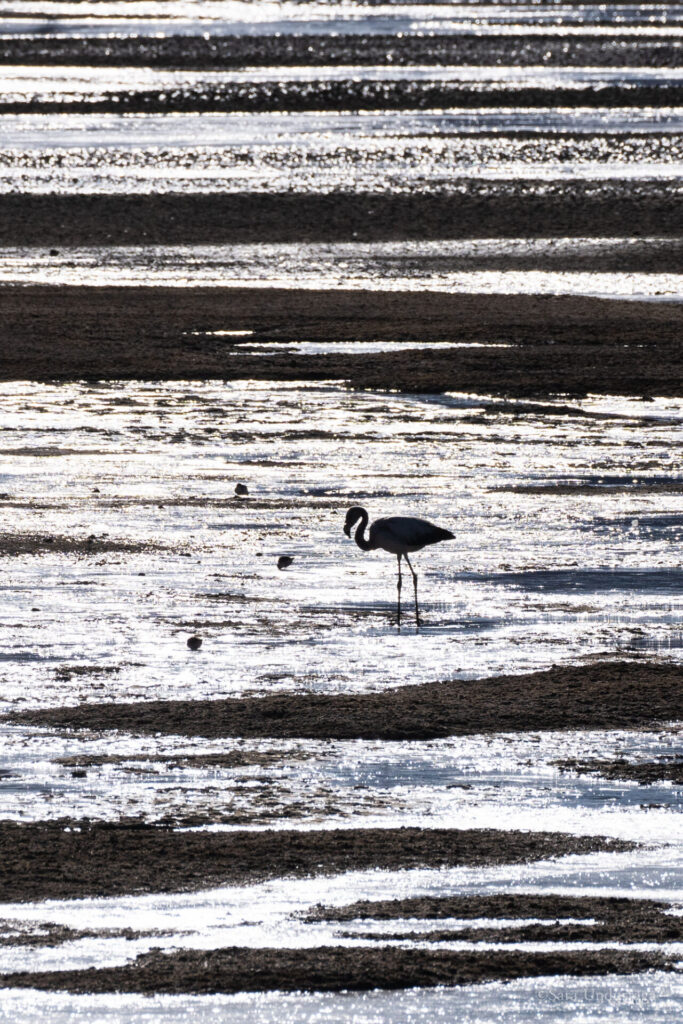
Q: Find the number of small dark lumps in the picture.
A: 3